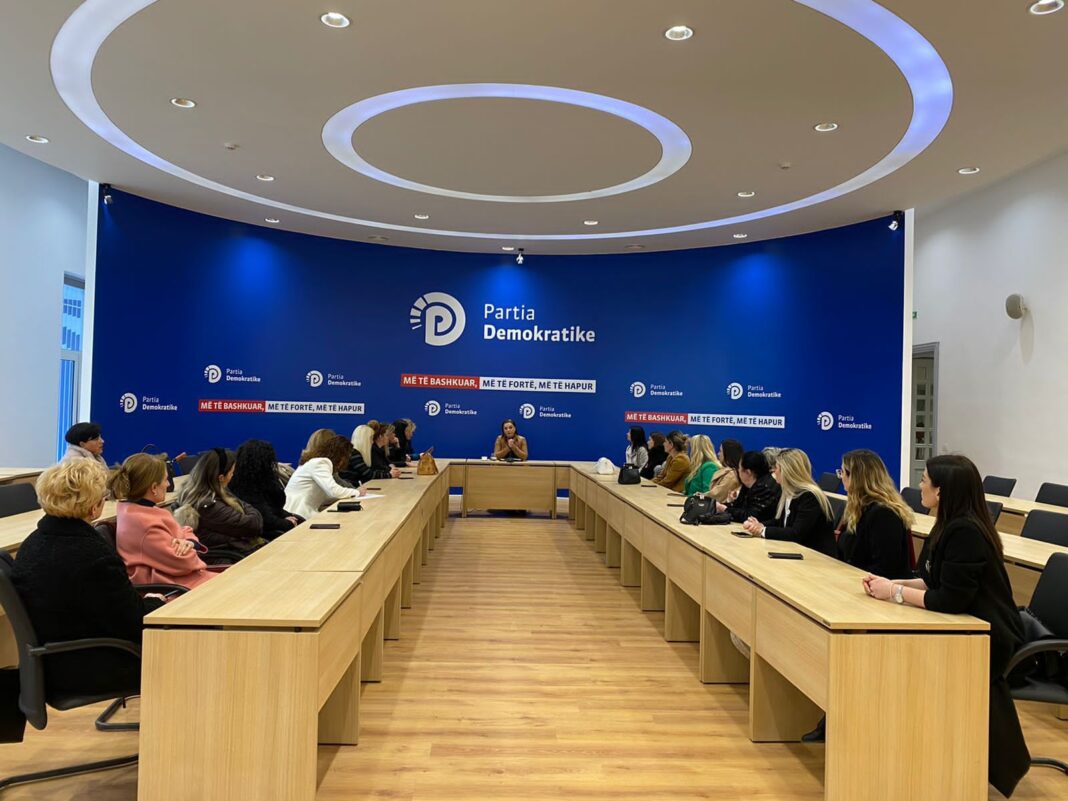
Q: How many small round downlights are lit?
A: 14